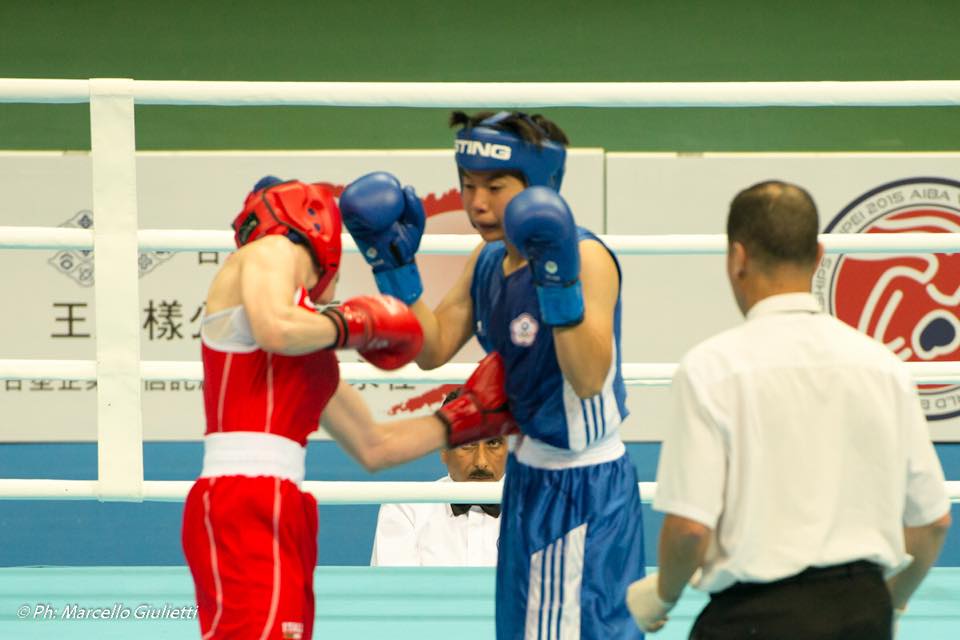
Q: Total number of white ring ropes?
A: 4